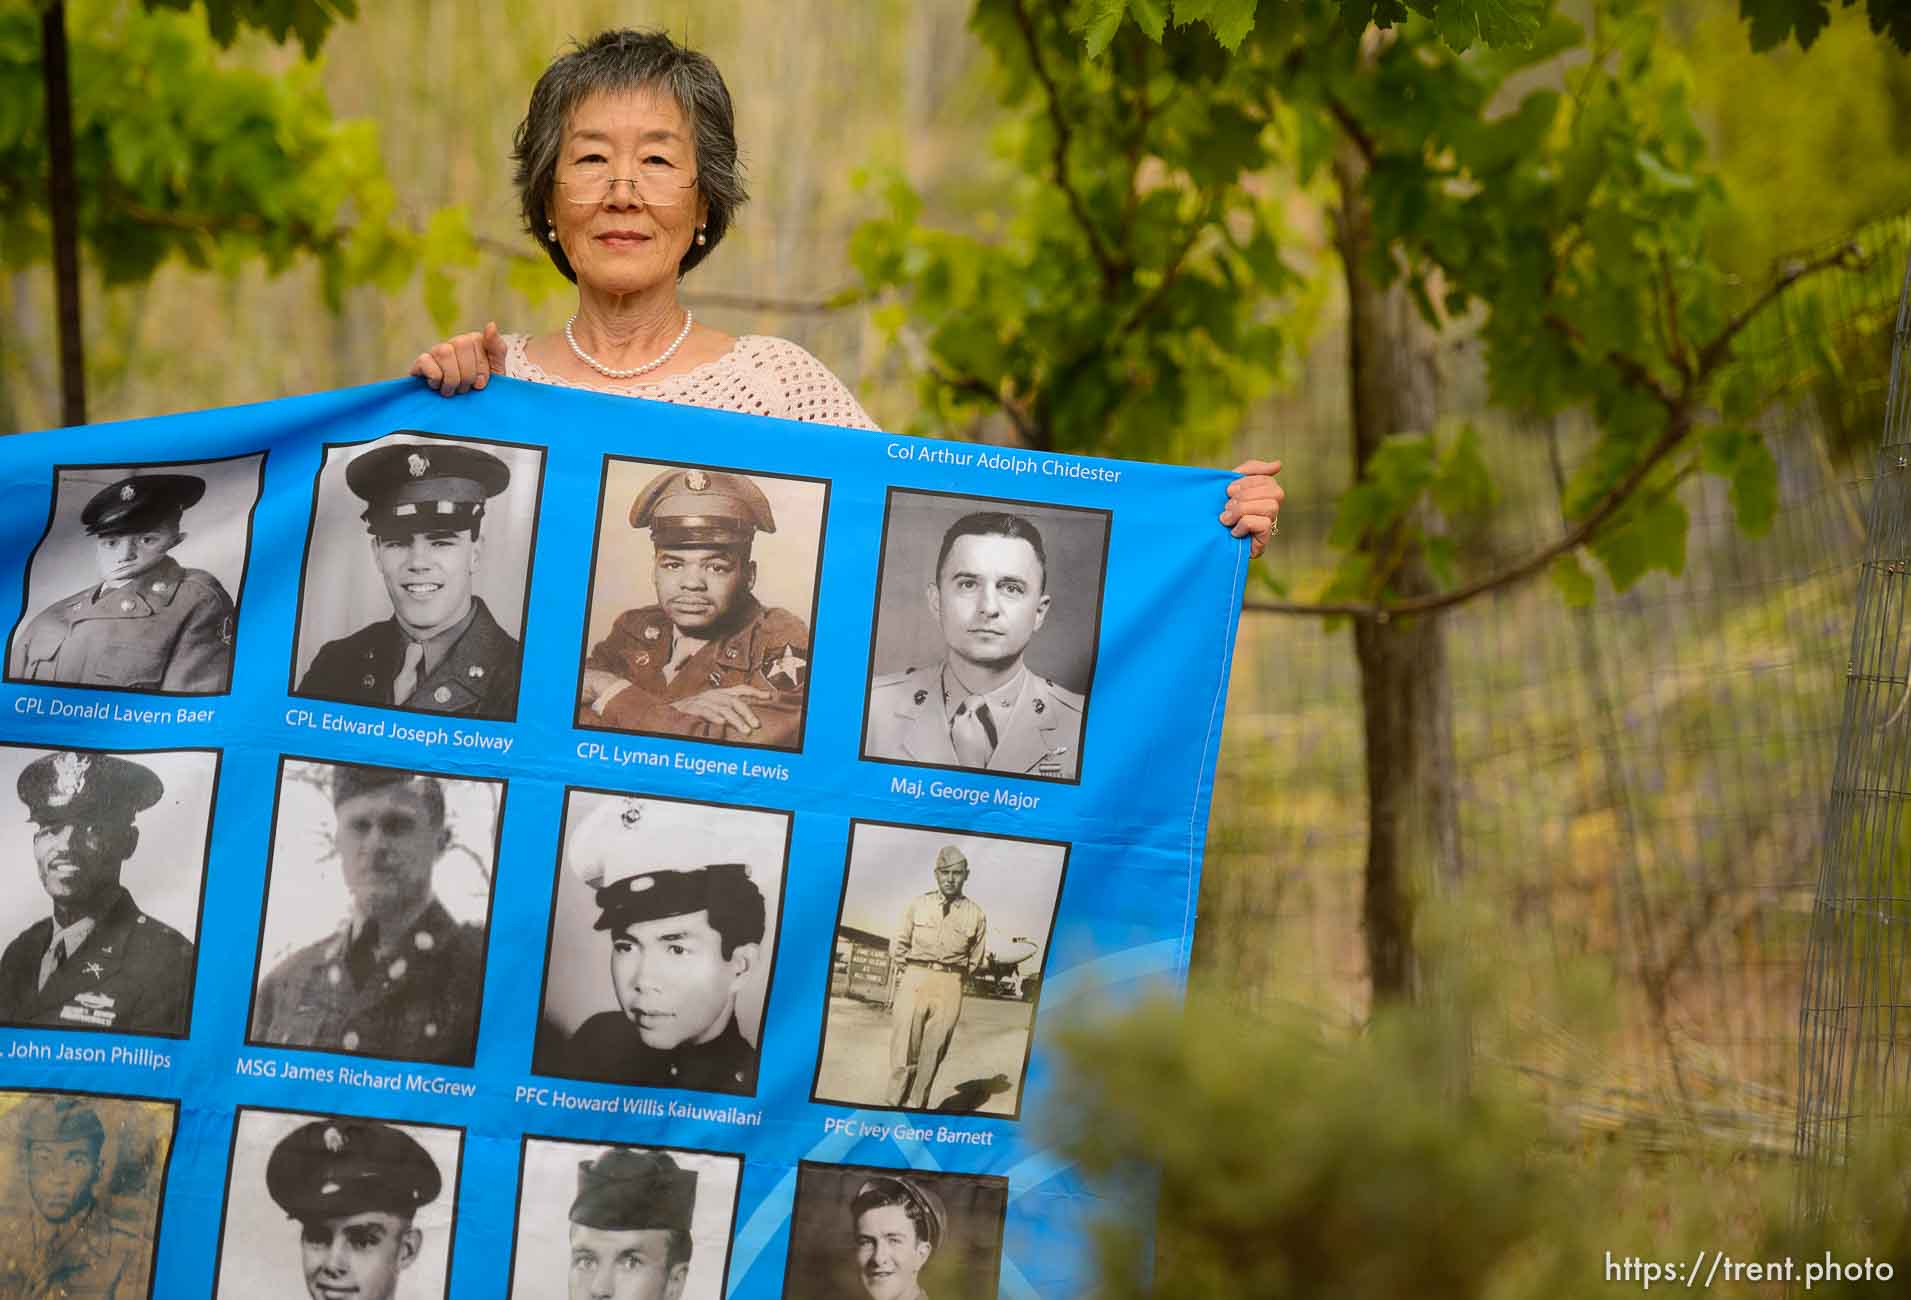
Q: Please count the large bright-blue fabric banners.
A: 1